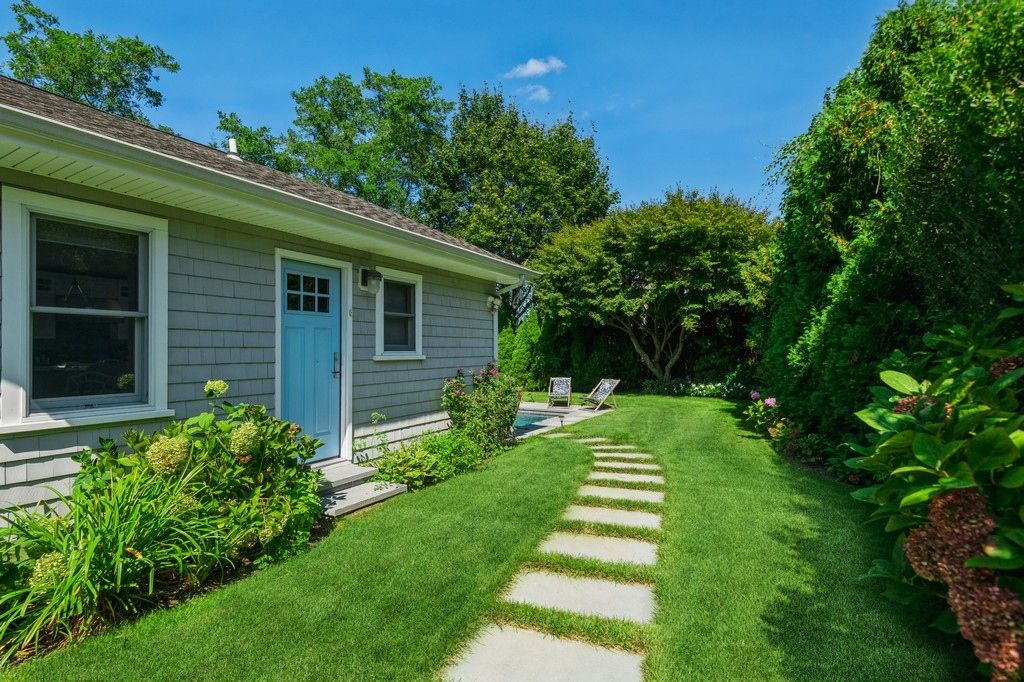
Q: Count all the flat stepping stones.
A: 11